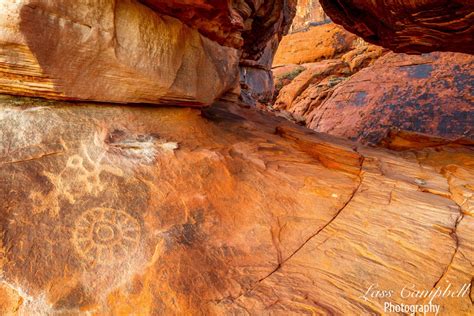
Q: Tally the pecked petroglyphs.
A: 2